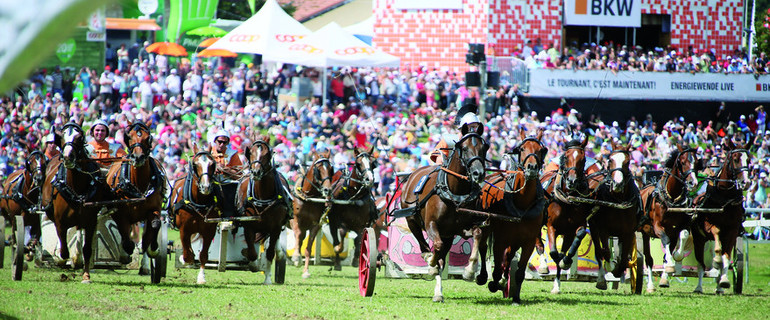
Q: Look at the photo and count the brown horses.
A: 13